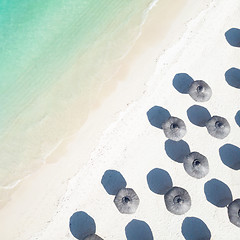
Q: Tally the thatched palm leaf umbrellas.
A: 8